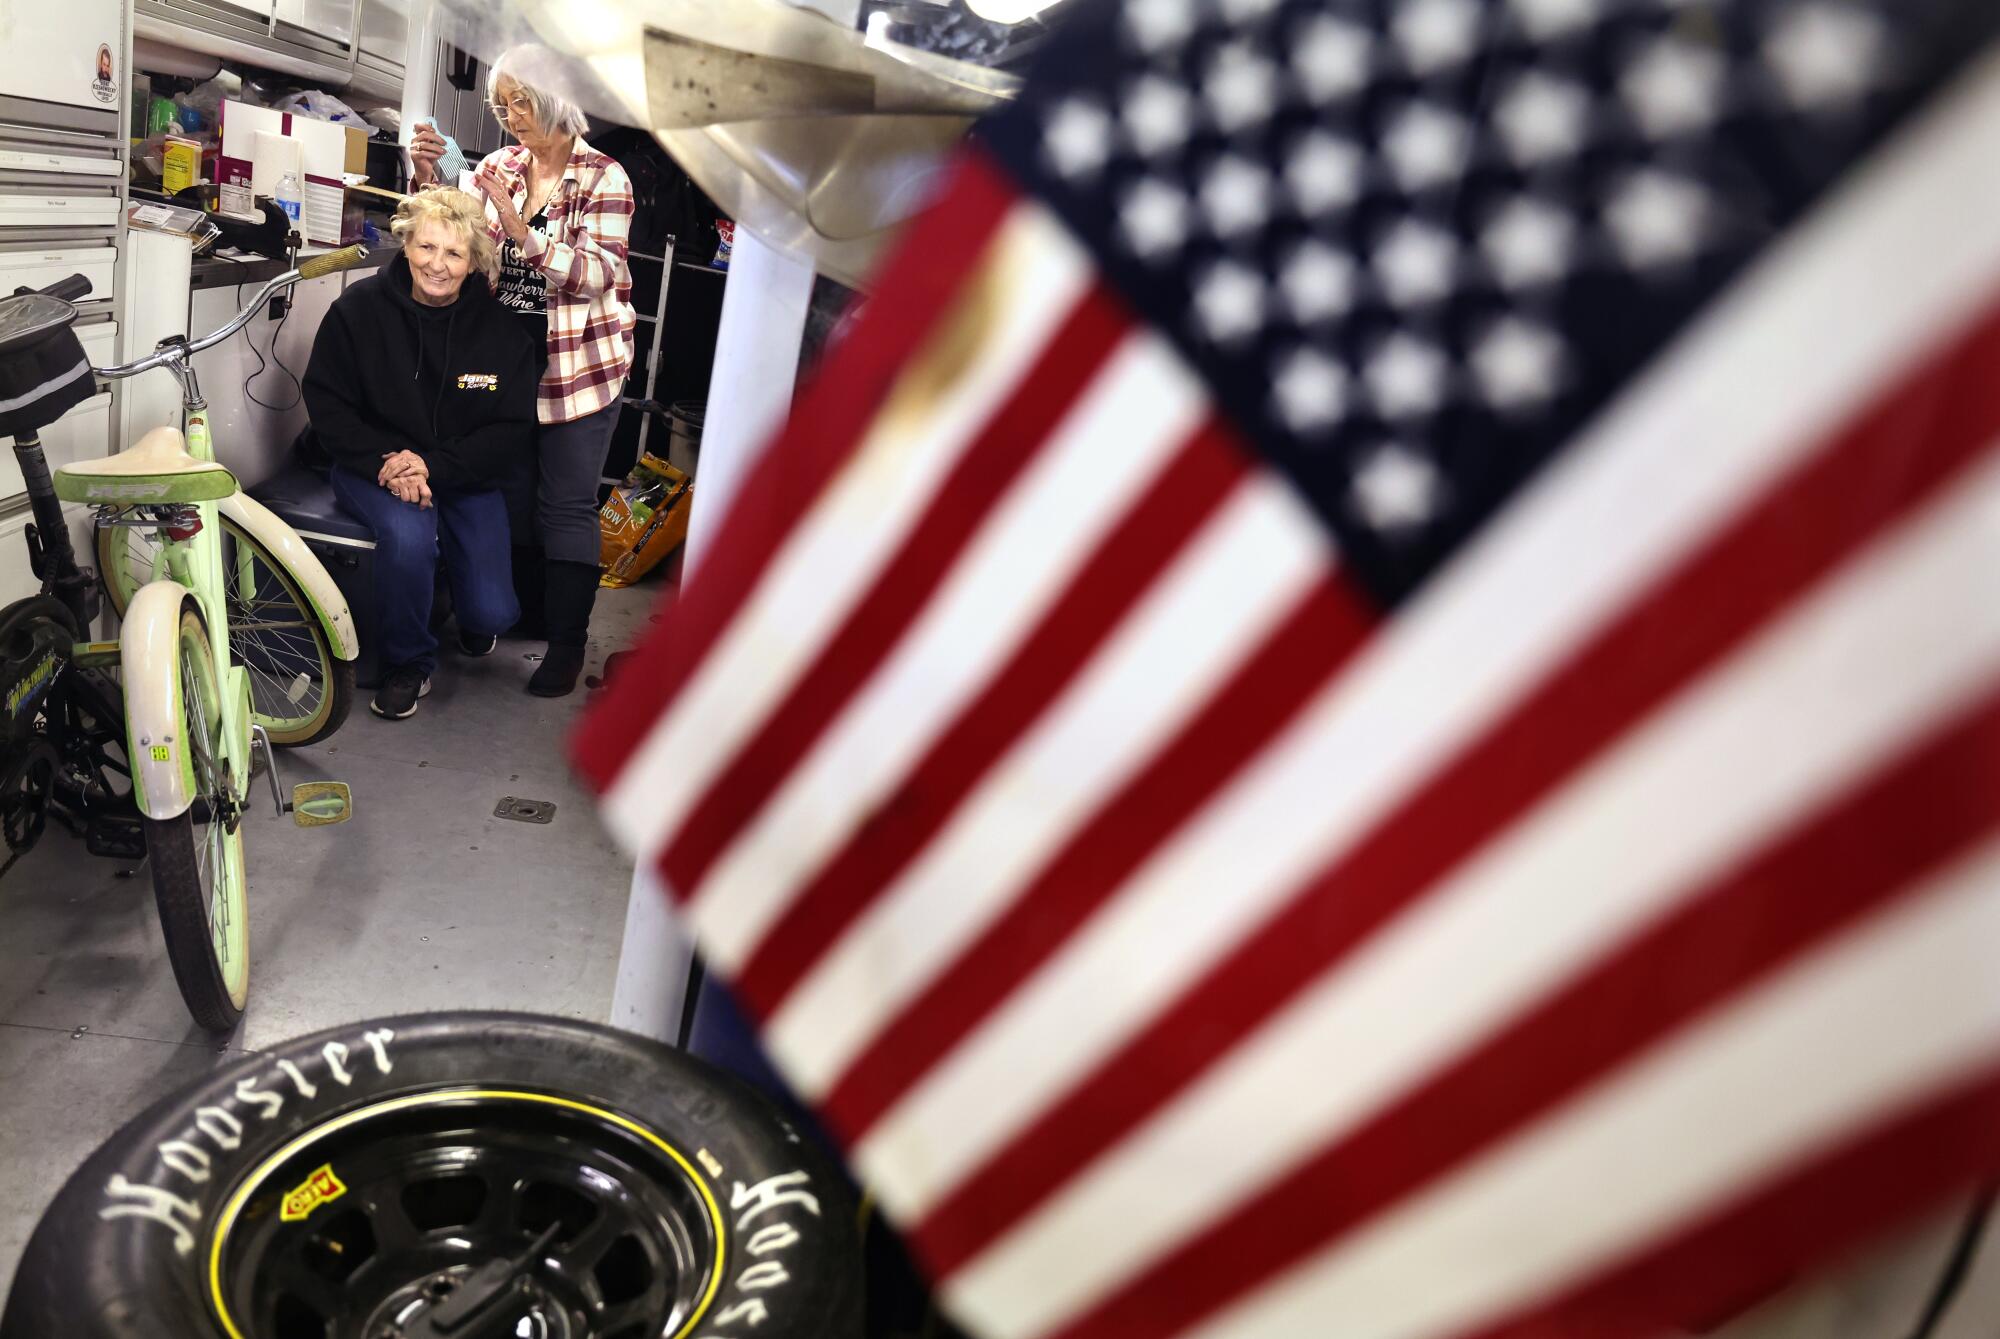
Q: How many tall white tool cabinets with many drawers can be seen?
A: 1